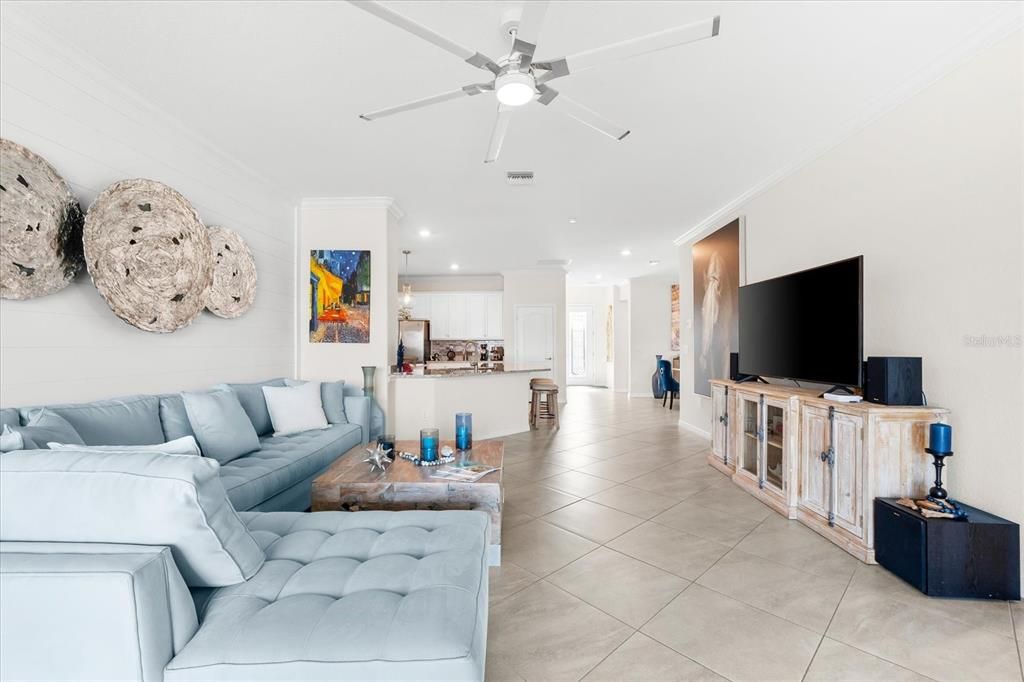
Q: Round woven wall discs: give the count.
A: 3